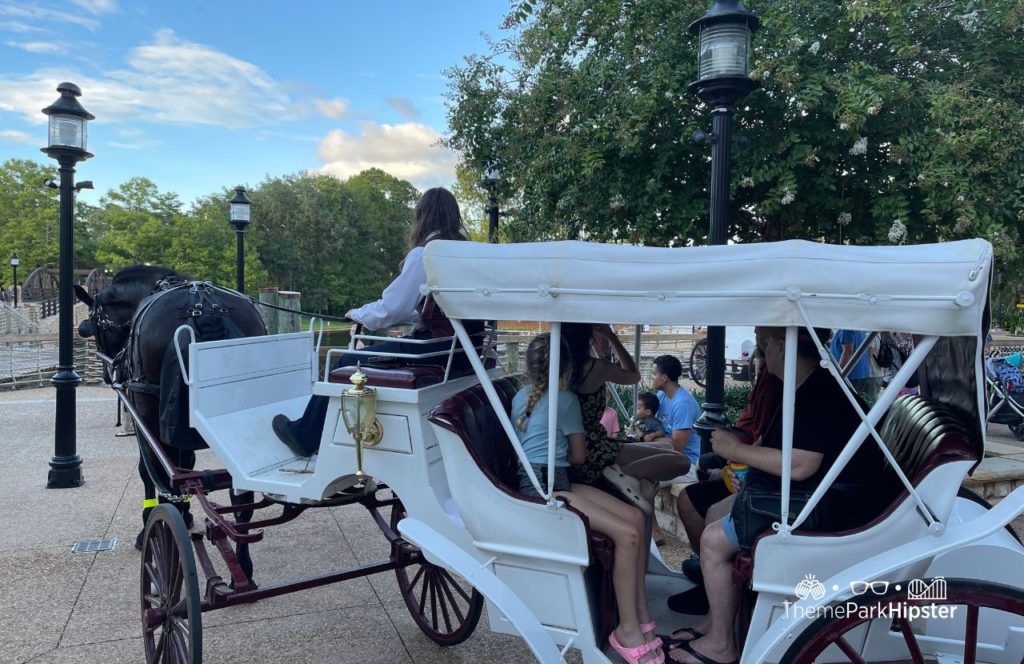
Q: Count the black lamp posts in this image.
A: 5